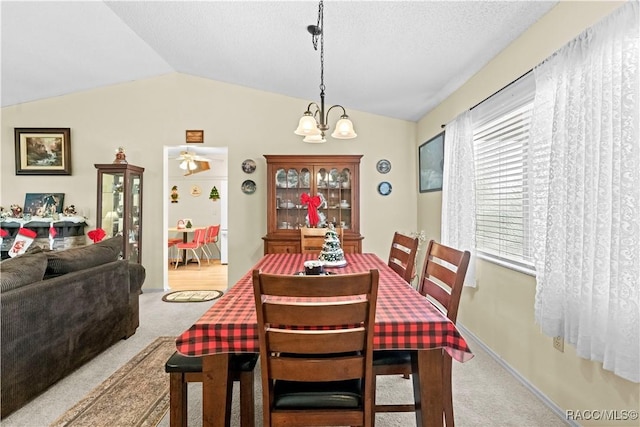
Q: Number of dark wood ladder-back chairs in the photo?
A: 4